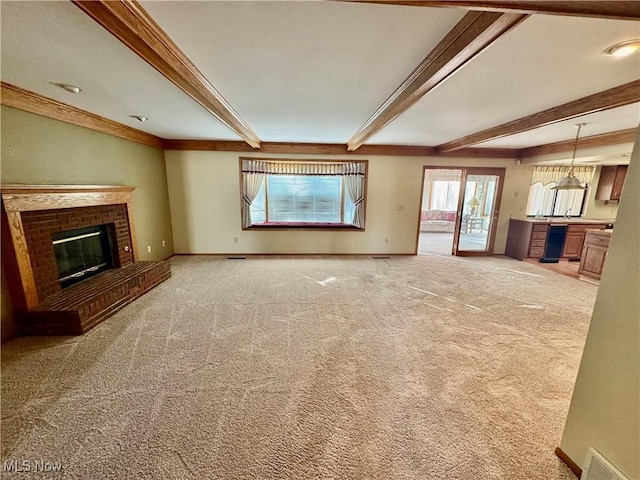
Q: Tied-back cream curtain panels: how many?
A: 2